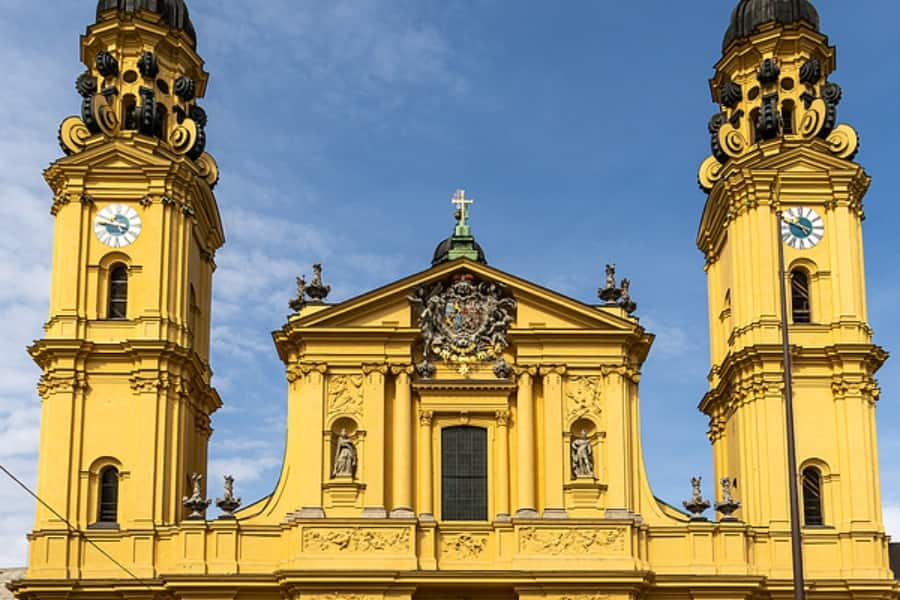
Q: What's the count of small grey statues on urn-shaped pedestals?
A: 8